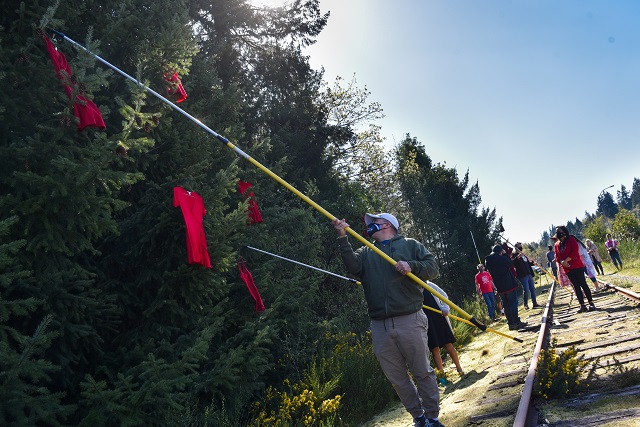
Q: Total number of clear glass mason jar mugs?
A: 0